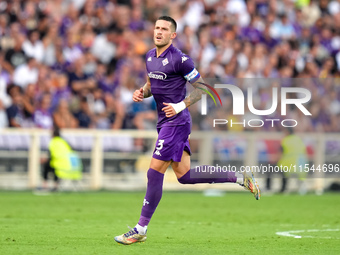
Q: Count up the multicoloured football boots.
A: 2